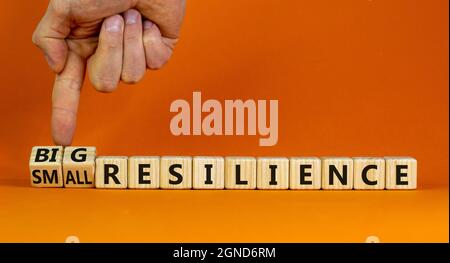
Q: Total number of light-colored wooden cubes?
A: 12